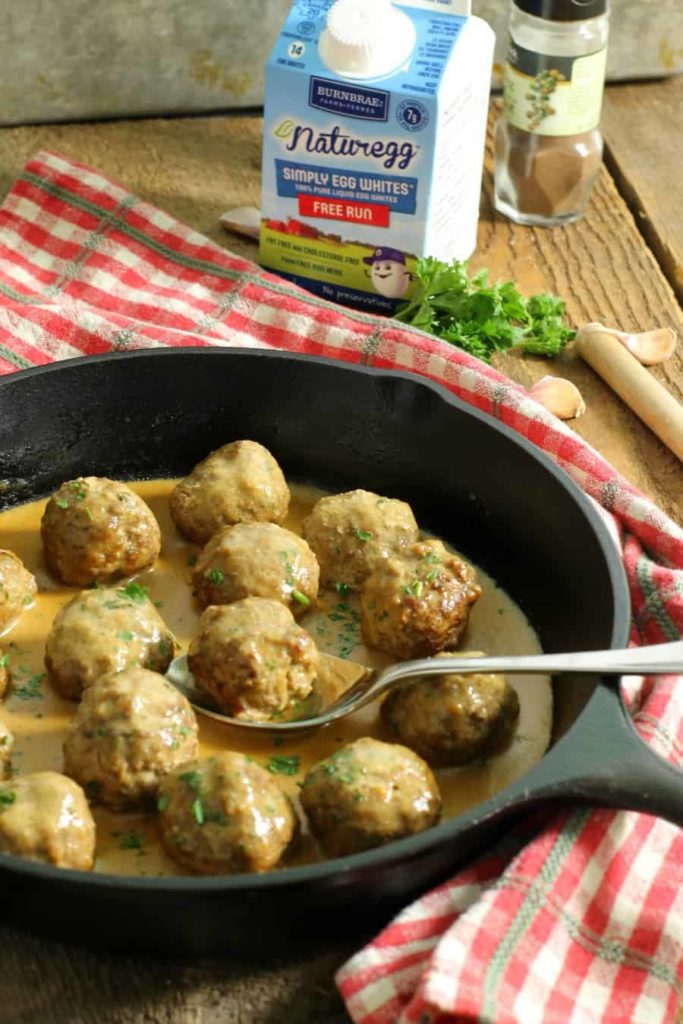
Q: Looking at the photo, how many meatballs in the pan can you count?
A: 15